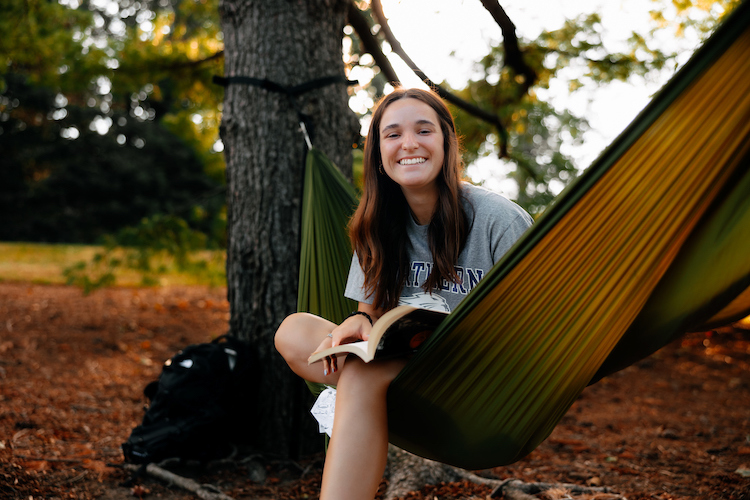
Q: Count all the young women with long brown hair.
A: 1